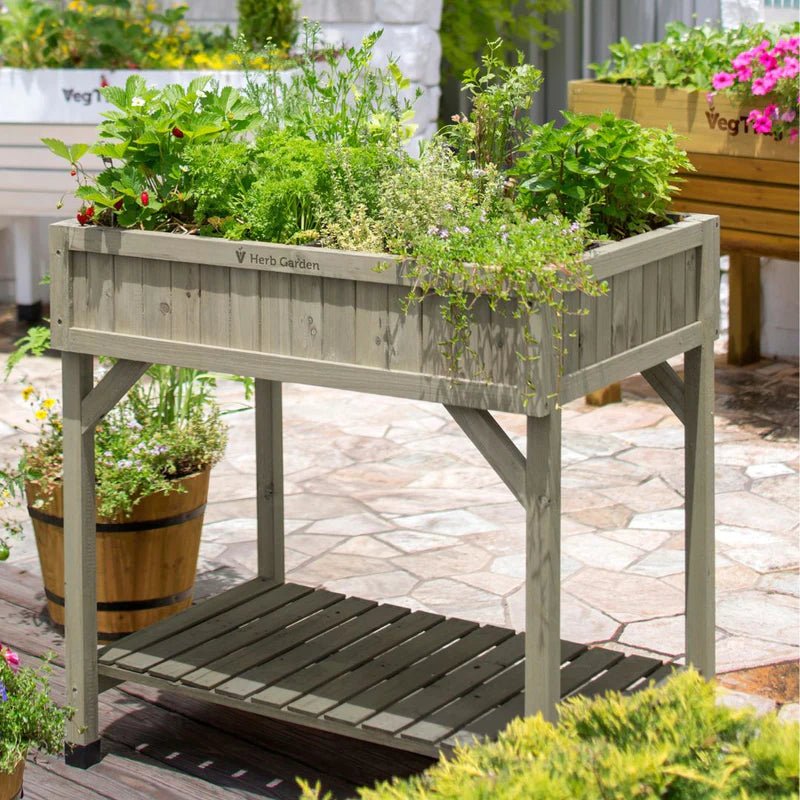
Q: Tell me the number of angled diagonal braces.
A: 3